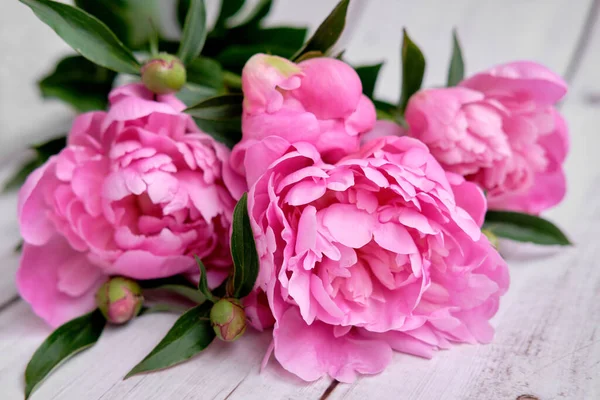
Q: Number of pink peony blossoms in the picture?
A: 4